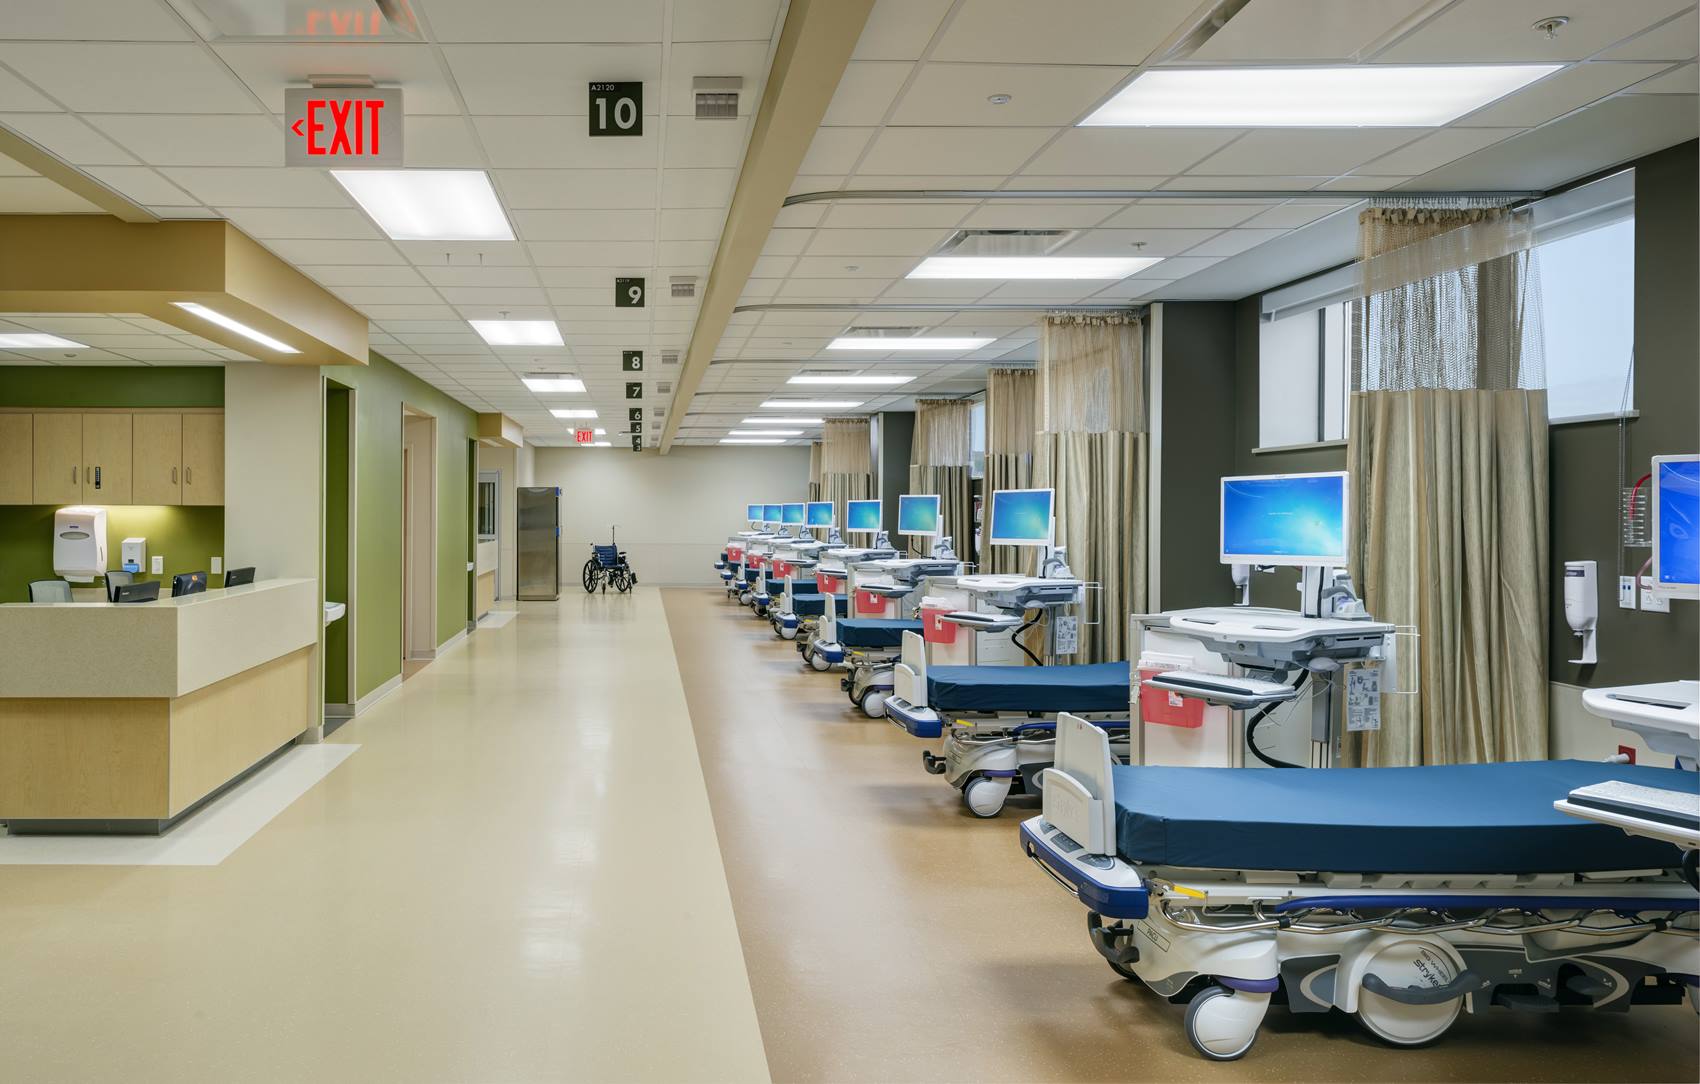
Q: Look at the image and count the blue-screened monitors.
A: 9